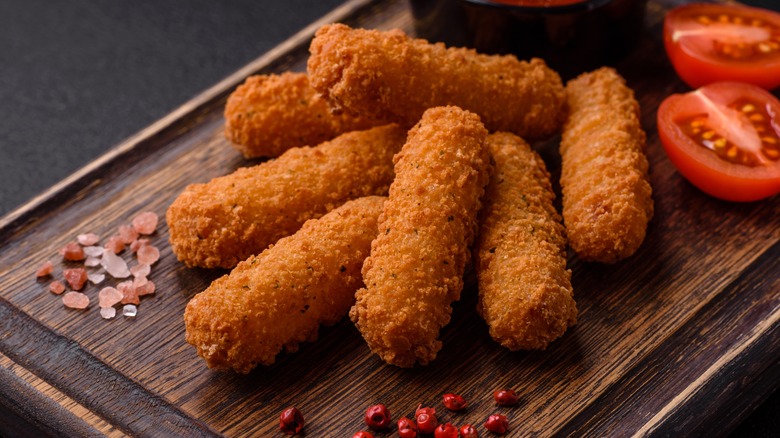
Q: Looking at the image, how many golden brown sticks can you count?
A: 7